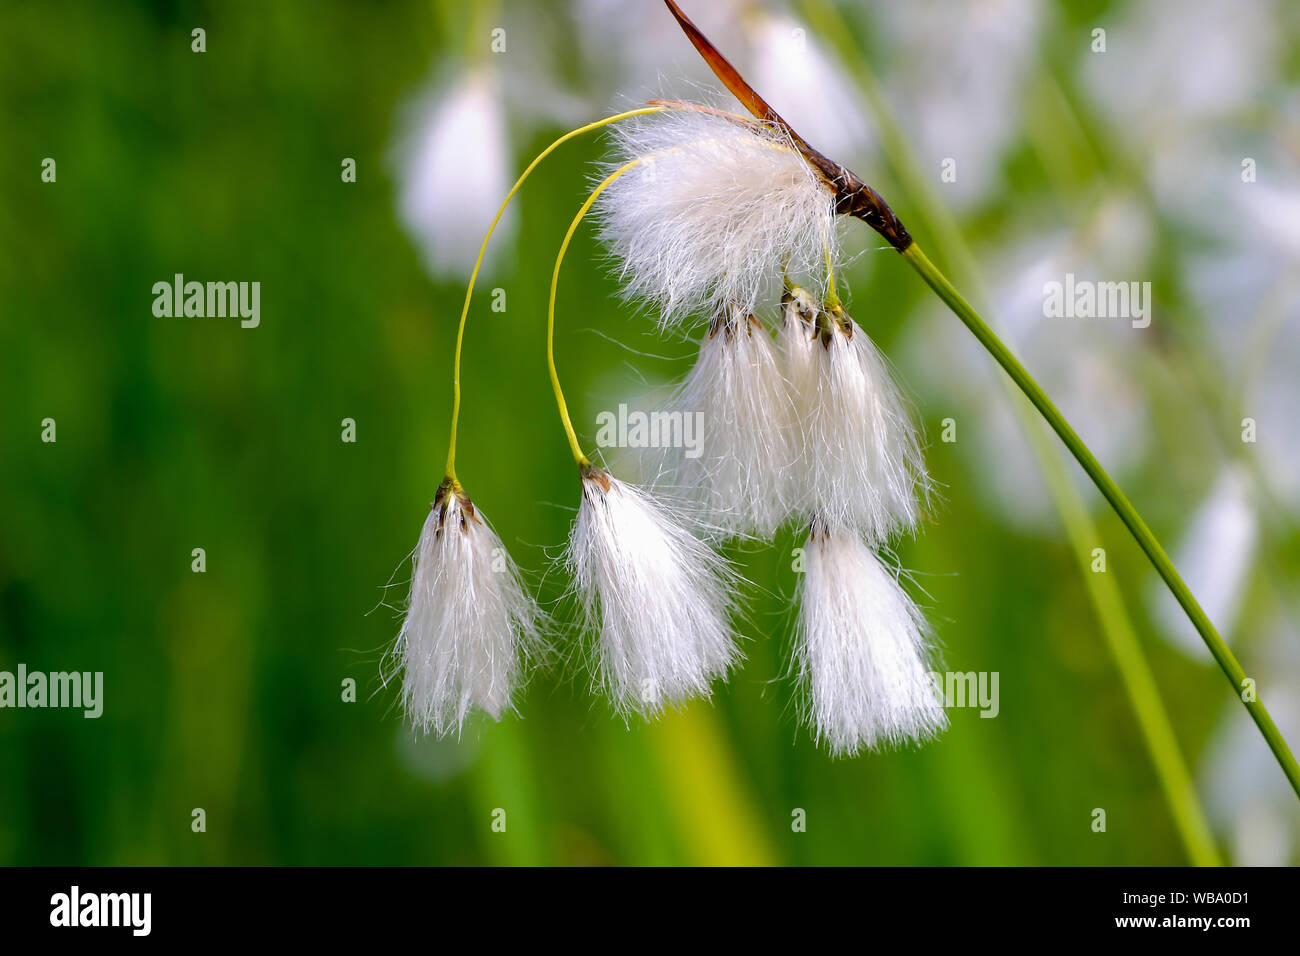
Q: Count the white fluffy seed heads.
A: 7